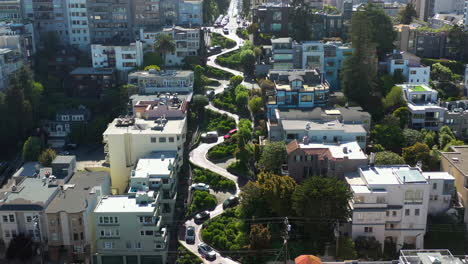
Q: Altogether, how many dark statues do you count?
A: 0